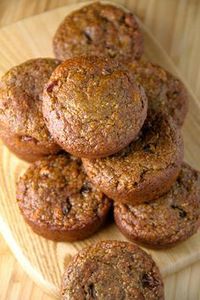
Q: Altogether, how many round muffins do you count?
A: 8